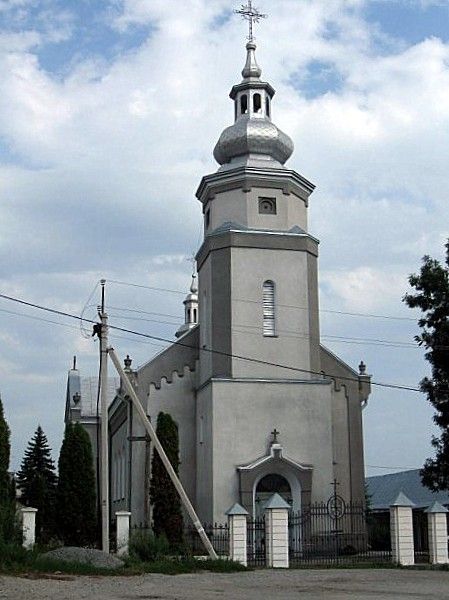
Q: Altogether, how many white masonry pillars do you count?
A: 6